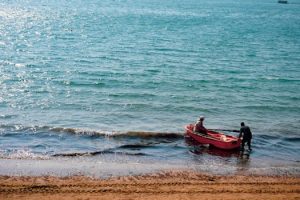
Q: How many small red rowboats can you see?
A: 1